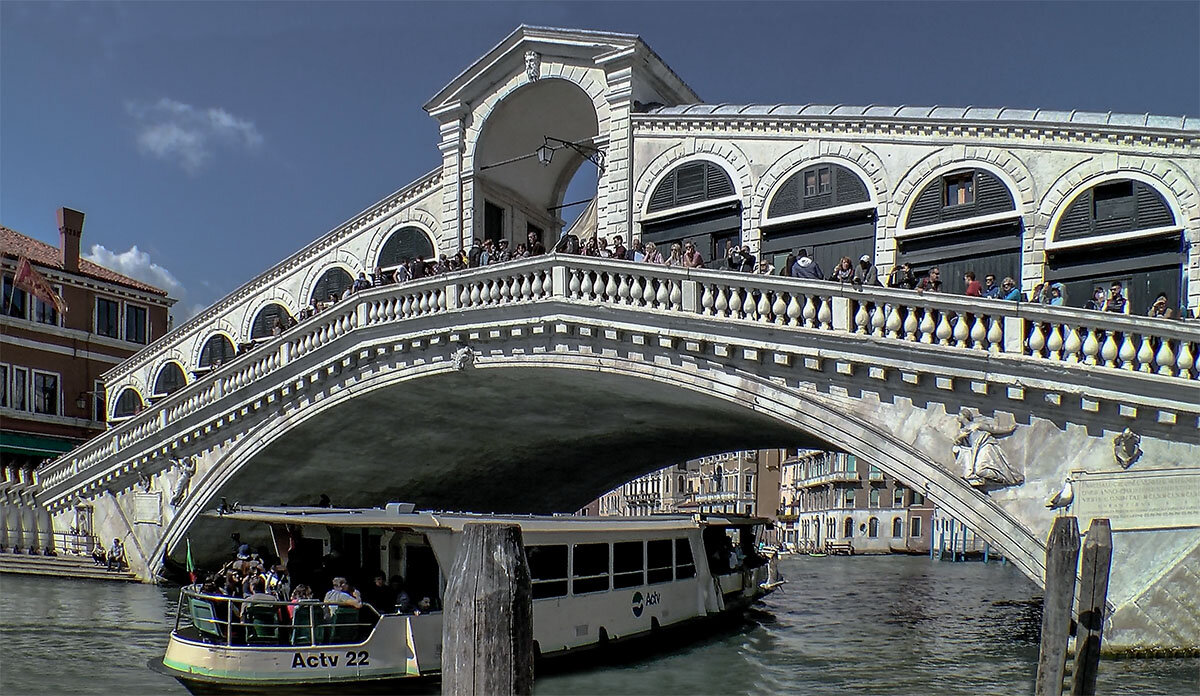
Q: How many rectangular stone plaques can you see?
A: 2